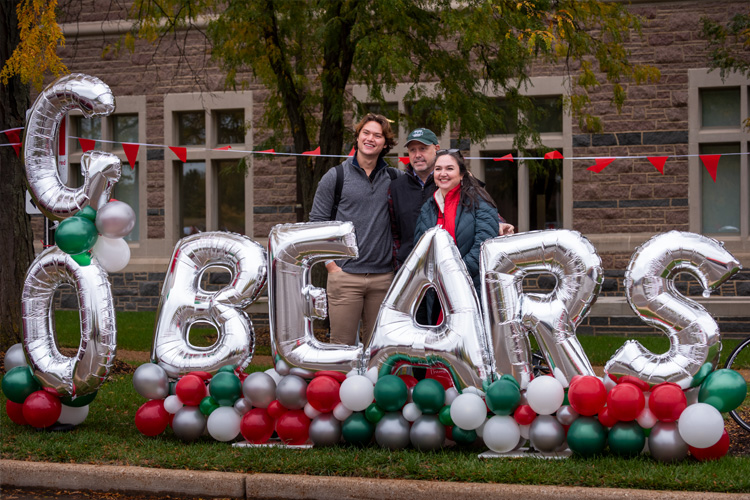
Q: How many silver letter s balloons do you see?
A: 1